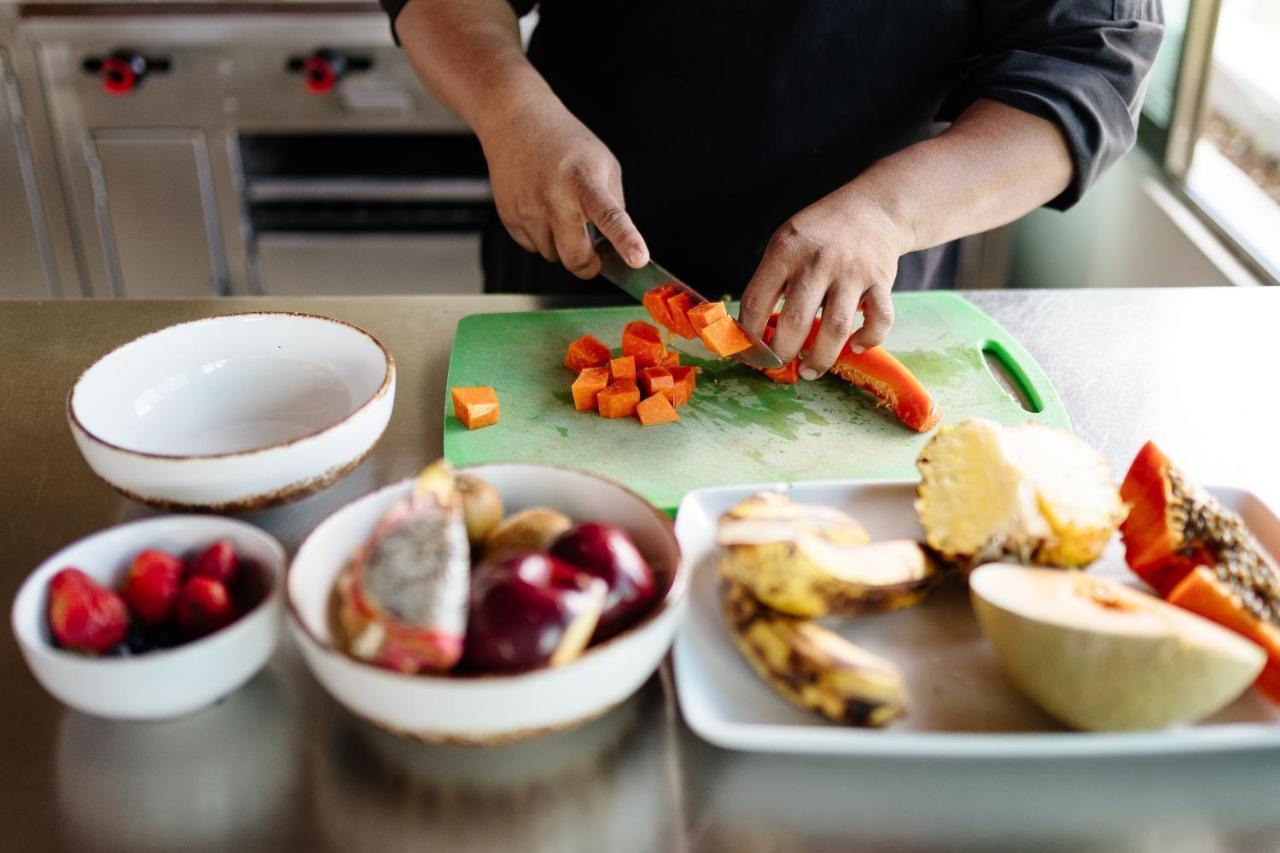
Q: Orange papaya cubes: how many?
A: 14